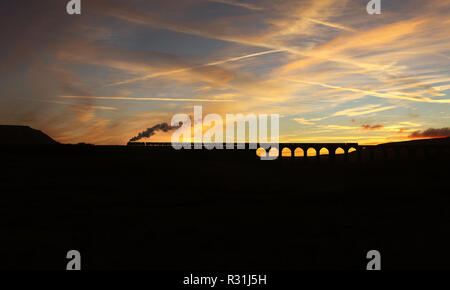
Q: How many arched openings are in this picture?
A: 8